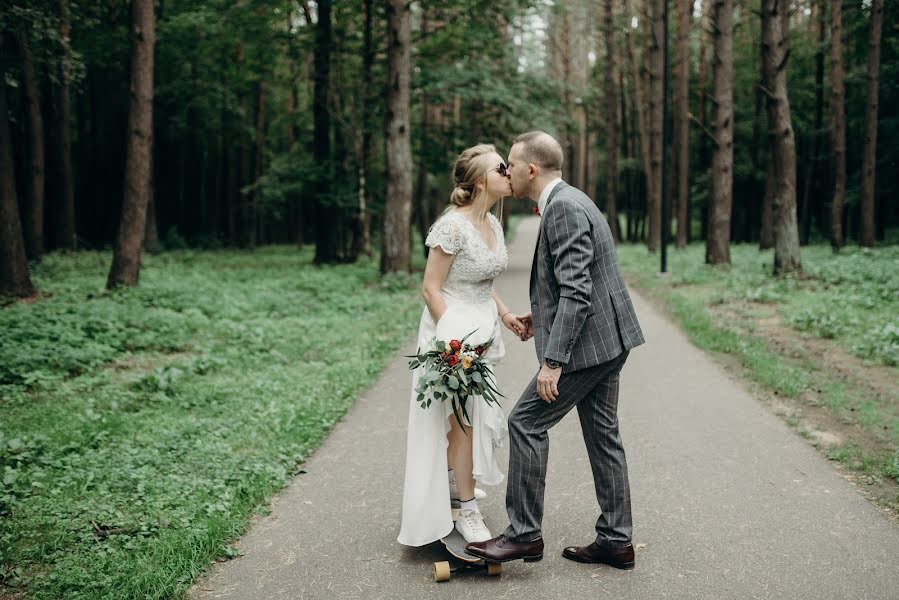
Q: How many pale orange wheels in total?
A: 2